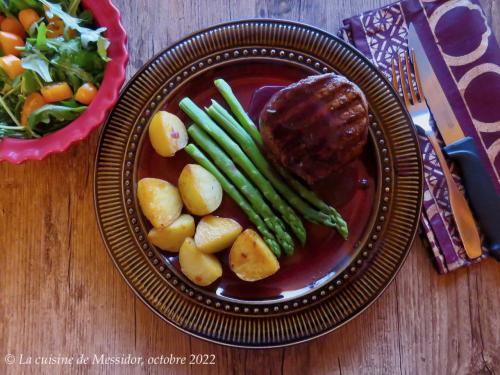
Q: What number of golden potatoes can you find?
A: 7